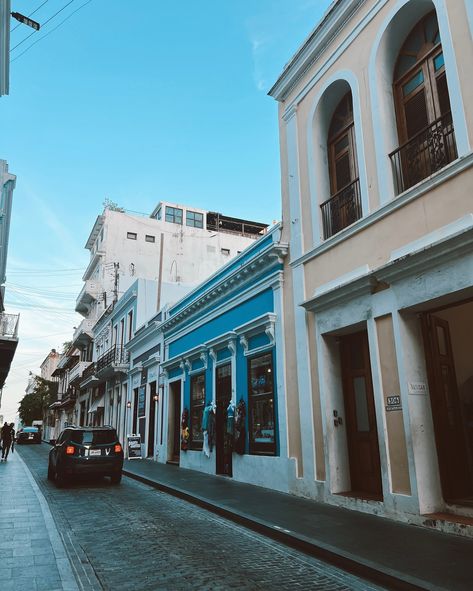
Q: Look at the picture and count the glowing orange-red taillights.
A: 2